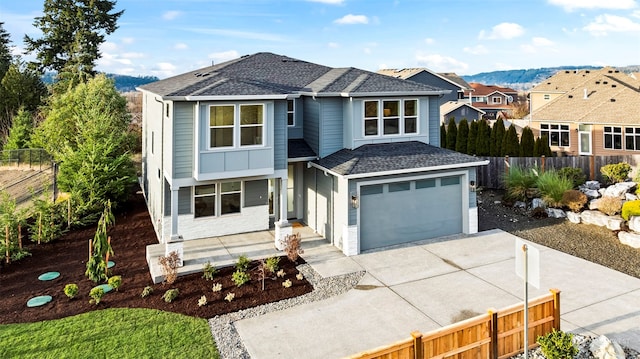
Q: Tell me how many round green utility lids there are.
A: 4